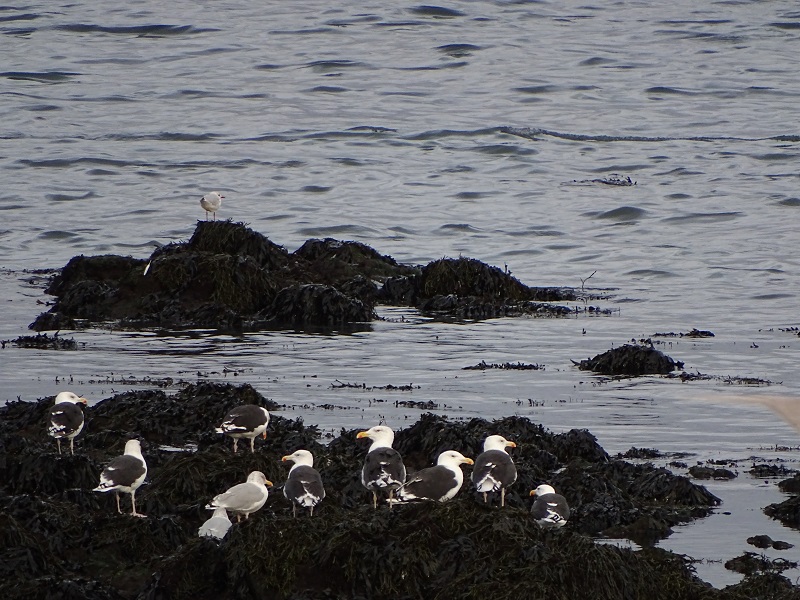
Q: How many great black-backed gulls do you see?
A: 8